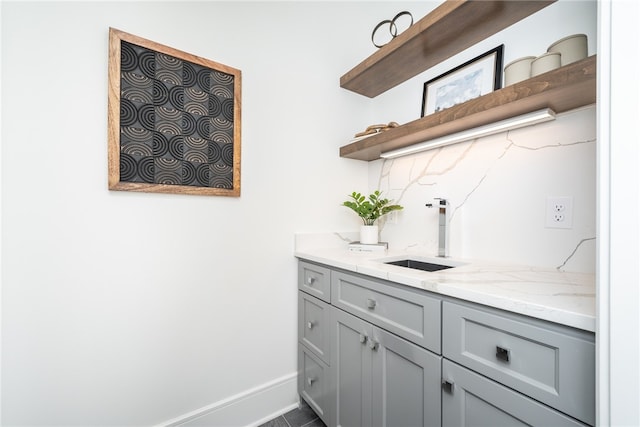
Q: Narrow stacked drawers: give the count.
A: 3